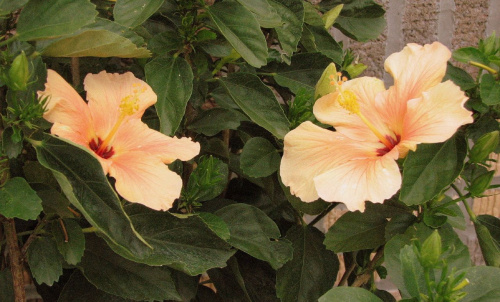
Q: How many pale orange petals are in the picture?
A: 10